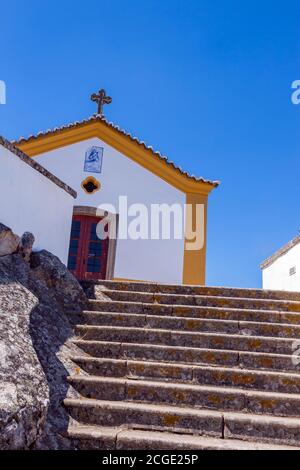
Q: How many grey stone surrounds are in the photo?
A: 1